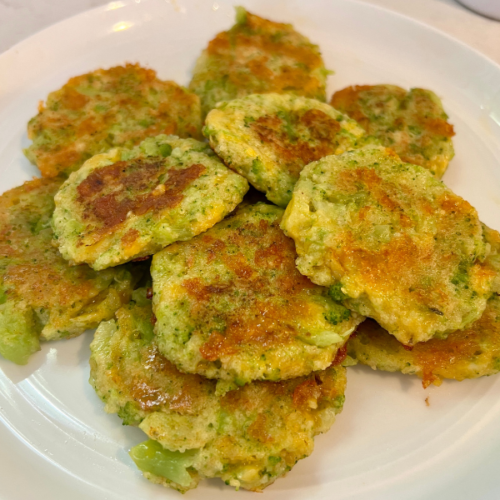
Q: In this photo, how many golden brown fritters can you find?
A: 10